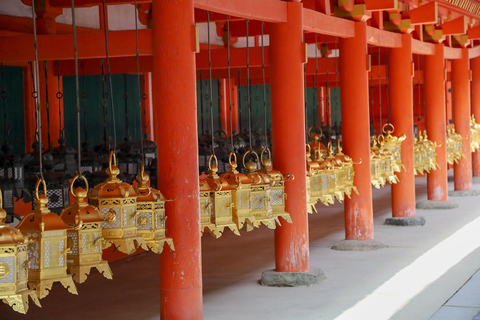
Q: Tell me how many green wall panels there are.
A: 6